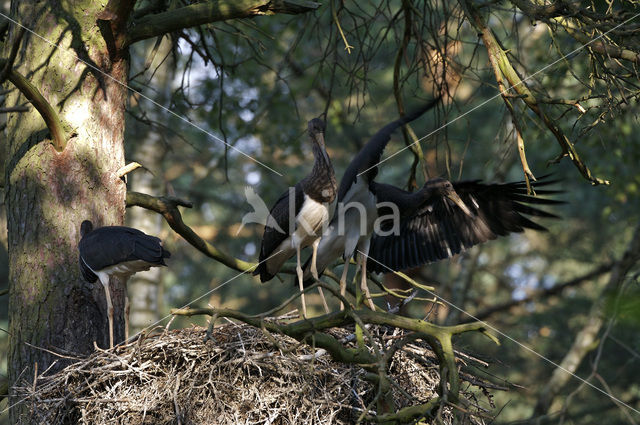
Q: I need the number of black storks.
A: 3